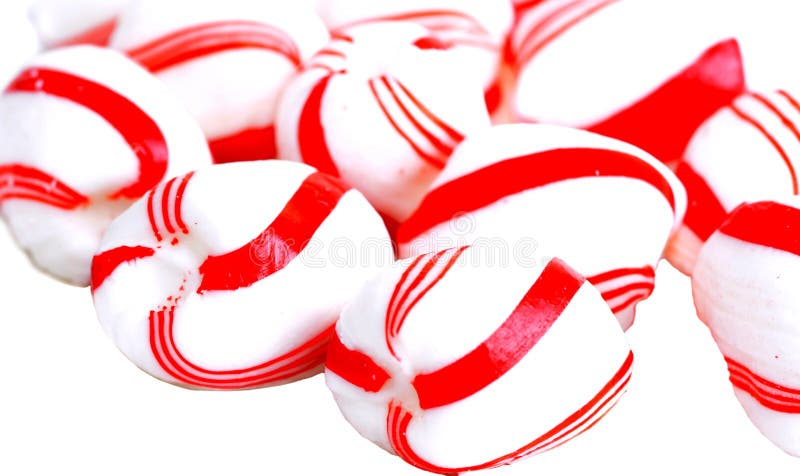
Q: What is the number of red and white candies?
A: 11